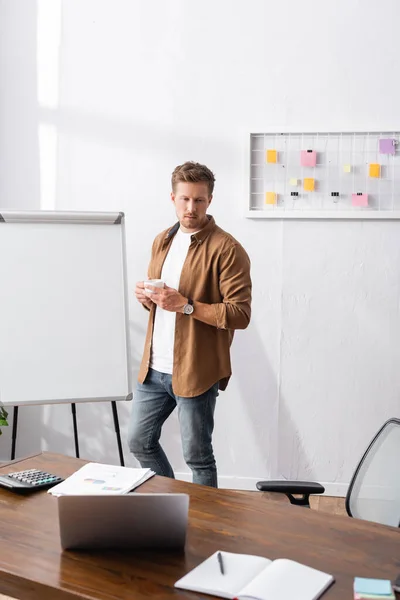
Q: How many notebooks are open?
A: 1